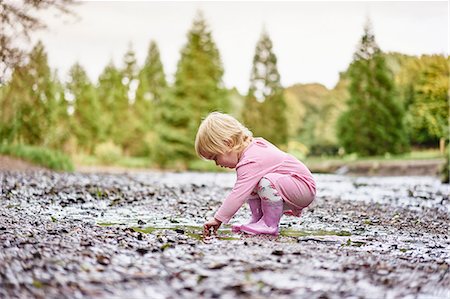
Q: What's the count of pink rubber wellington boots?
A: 2